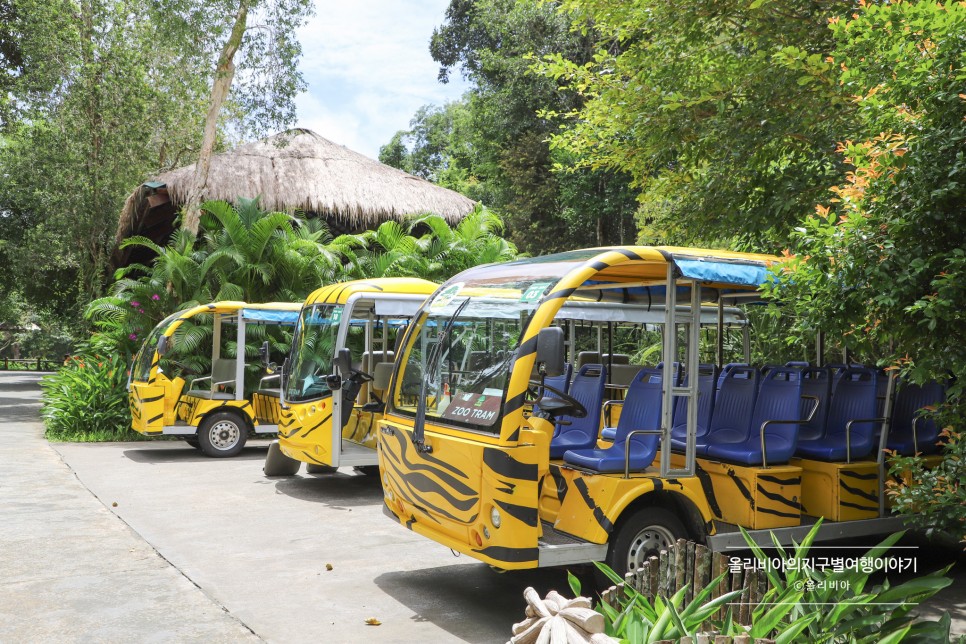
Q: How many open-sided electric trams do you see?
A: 3